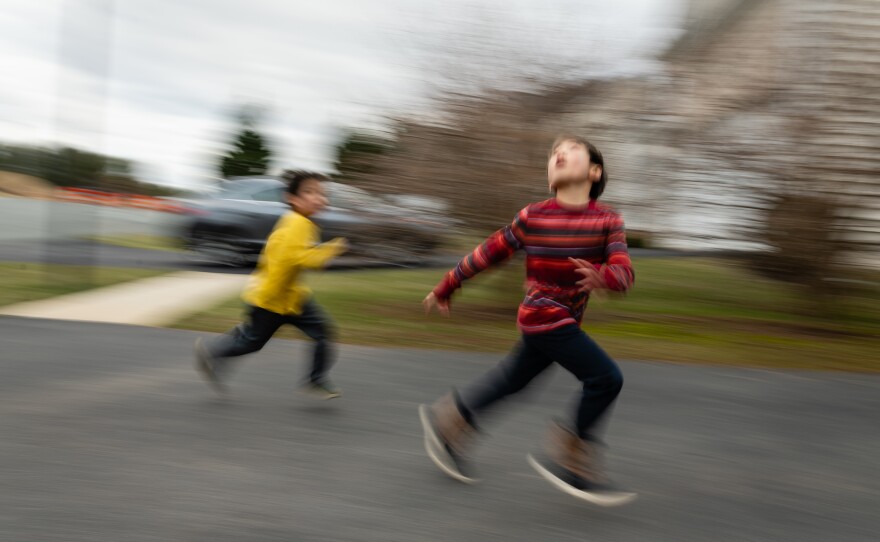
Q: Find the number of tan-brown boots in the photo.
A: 2